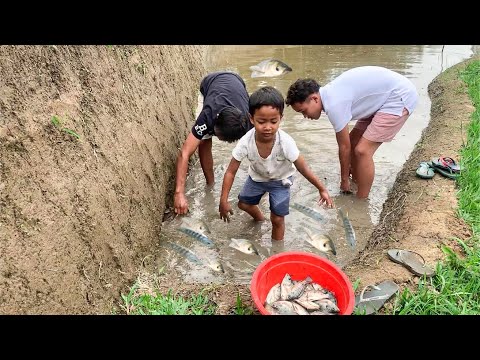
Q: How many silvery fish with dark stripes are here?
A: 4